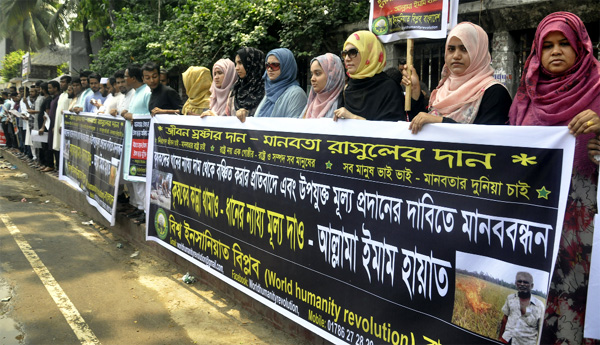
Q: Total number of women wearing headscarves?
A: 8